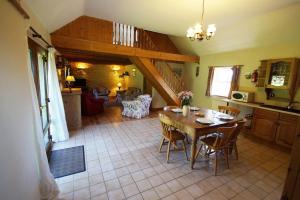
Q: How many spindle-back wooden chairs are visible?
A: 4